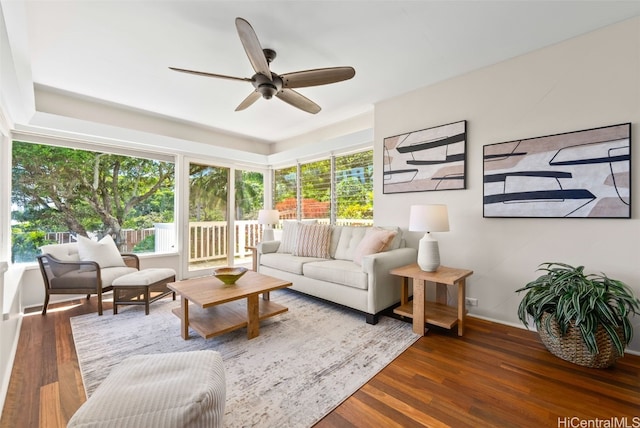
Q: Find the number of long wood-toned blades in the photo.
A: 5